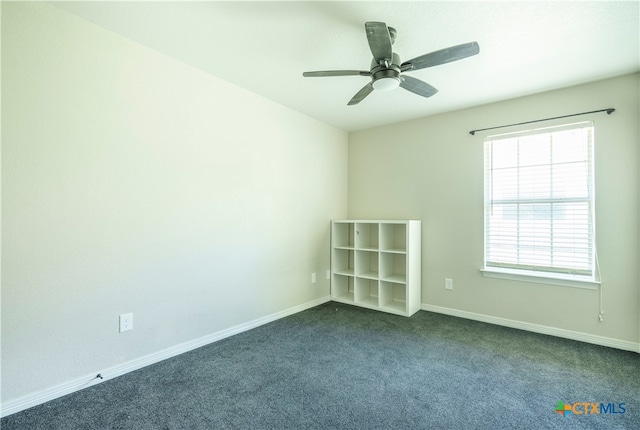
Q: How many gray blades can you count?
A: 5